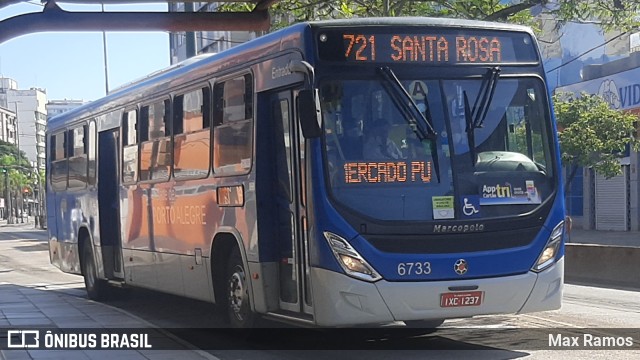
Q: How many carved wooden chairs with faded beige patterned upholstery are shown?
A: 0